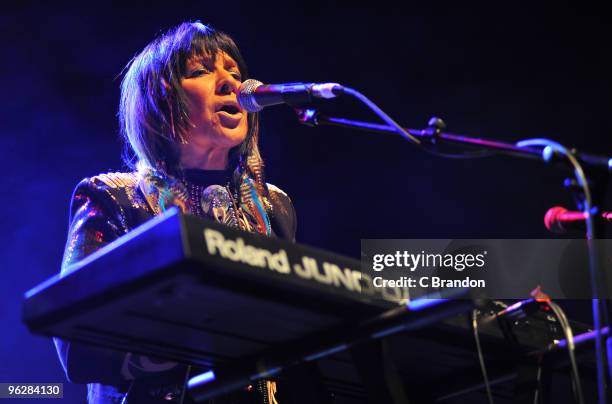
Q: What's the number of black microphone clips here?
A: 1